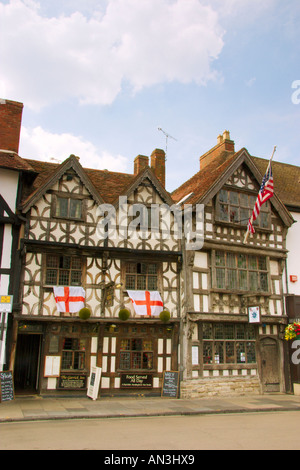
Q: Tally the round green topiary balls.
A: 3